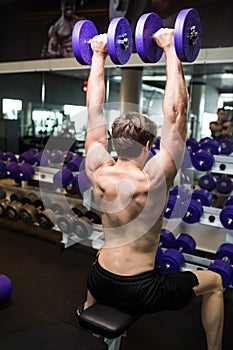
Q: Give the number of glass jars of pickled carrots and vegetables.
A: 0